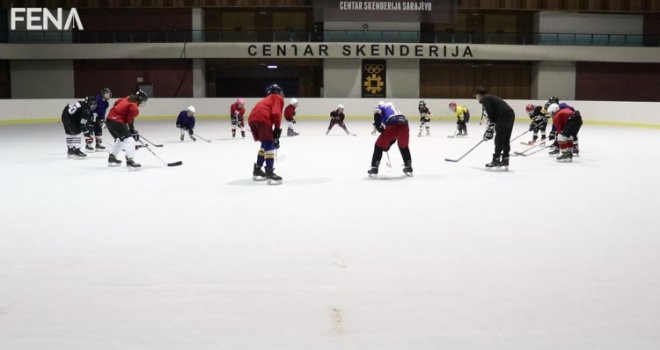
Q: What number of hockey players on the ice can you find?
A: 15